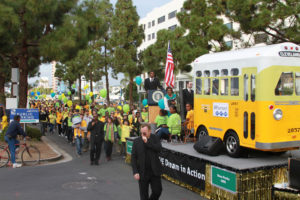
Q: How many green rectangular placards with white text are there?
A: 2